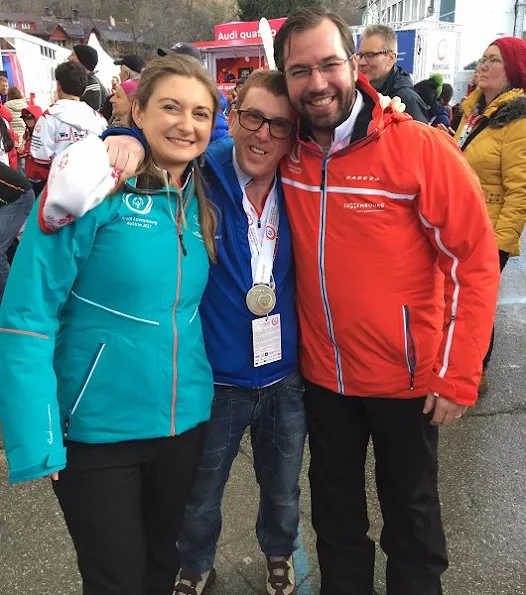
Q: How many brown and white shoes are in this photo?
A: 2